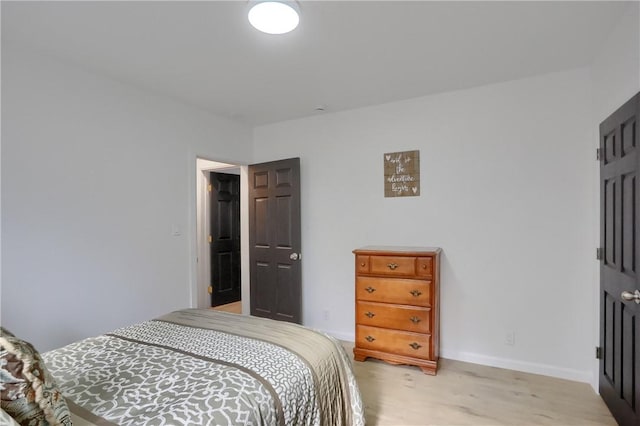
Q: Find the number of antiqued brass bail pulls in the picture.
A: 7